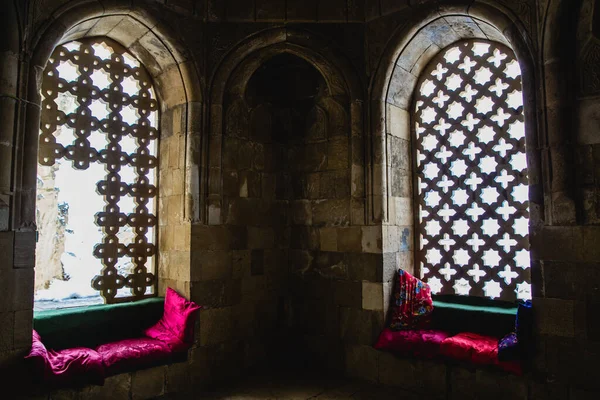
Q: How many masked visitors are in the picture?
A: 0